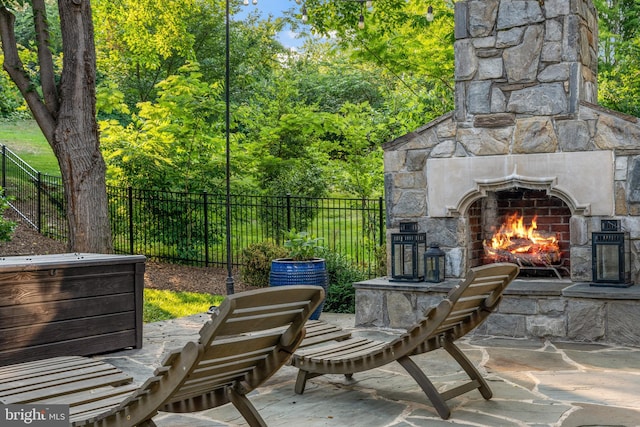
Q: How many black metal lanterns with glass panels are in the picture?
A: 3